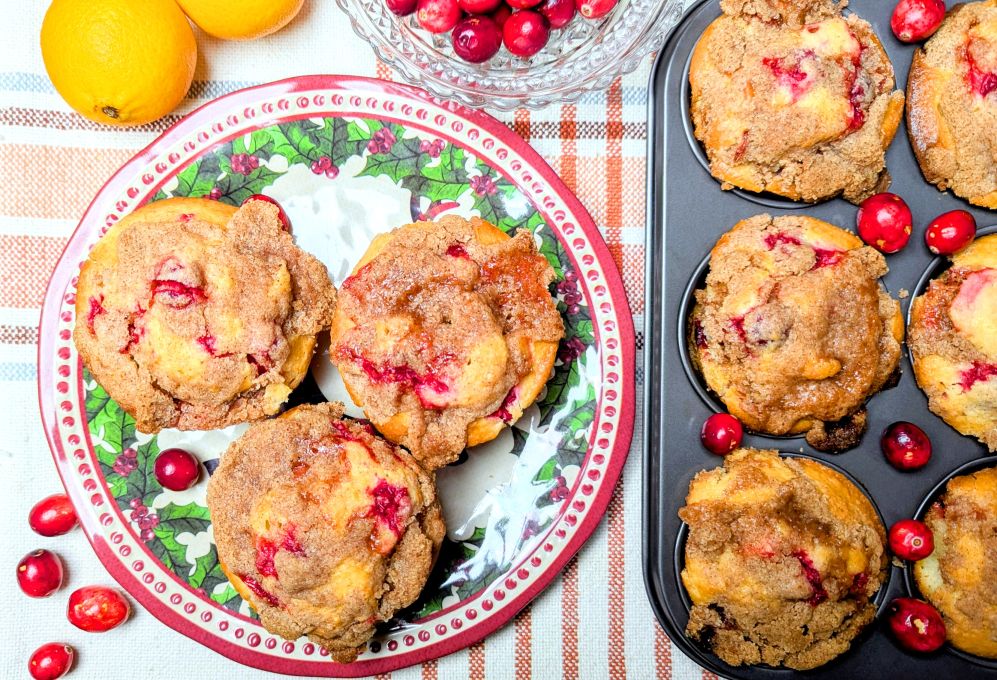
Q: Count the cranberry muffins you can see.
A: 9